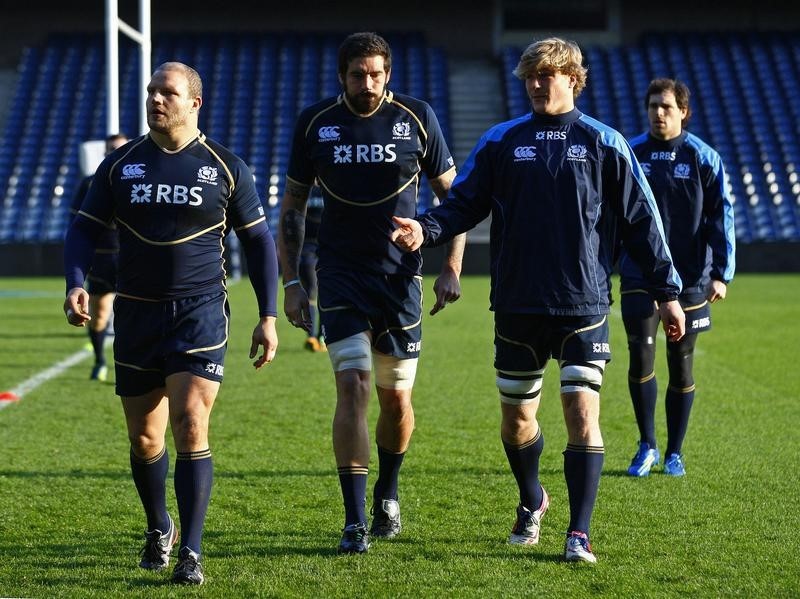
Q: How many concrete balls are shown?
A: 0